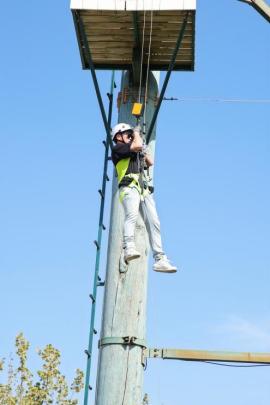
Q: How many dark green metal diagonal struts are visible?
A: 2